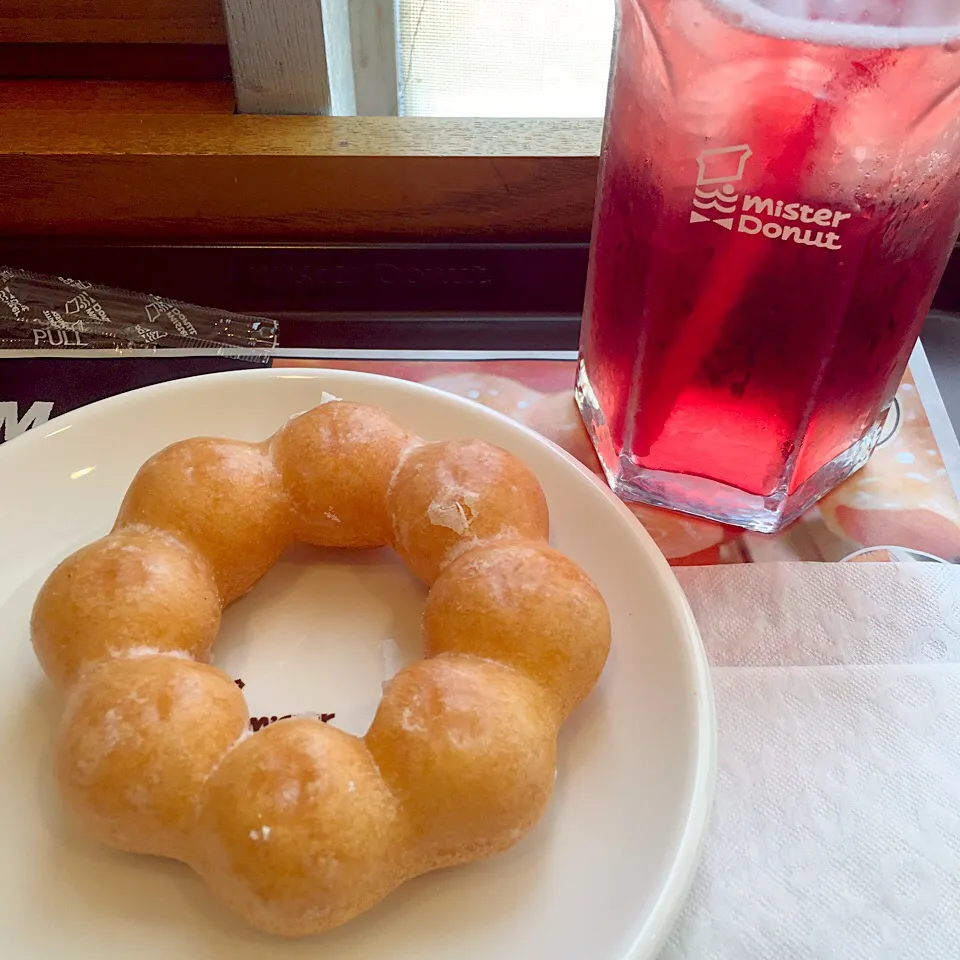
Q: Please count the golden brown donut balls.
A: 8